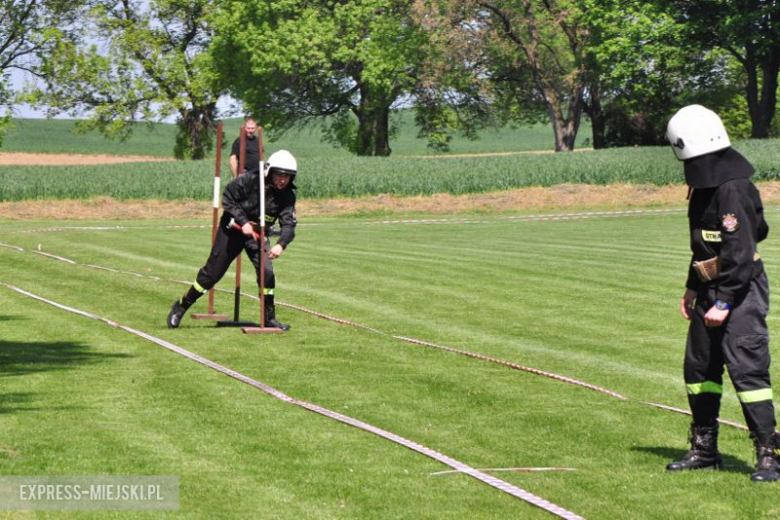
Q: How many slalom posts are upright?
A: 3